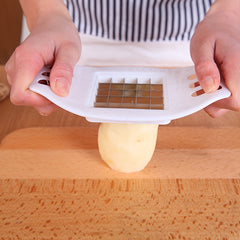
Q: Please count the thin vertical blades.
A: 4